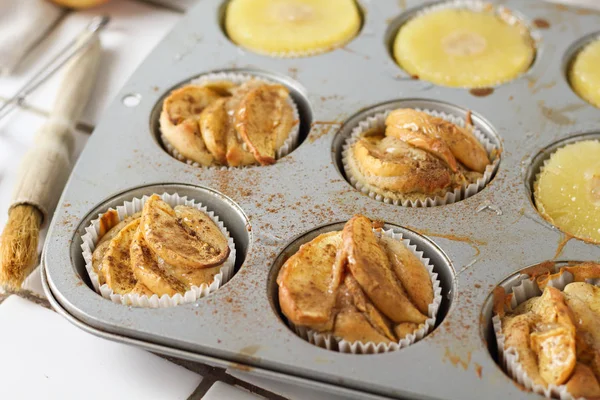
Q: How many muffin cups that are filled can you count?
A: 9